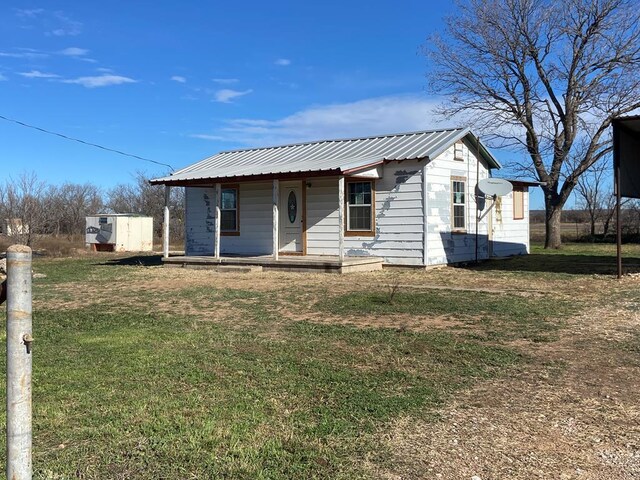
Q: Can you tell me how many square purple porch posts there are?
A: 0